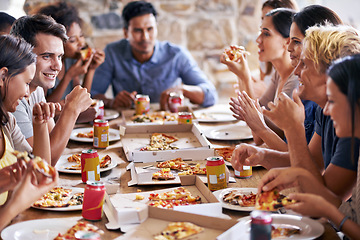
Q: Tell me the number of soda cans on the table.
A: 11